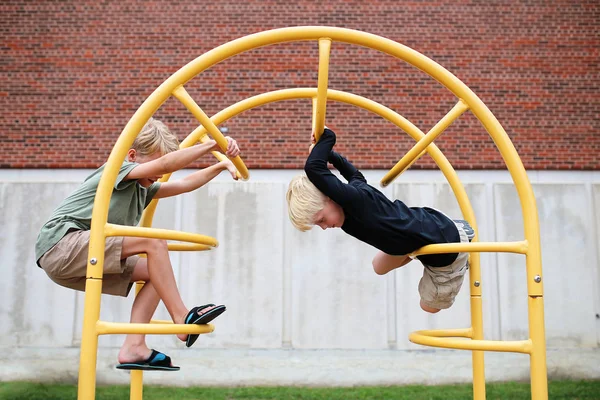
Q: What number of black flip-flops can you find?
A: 2